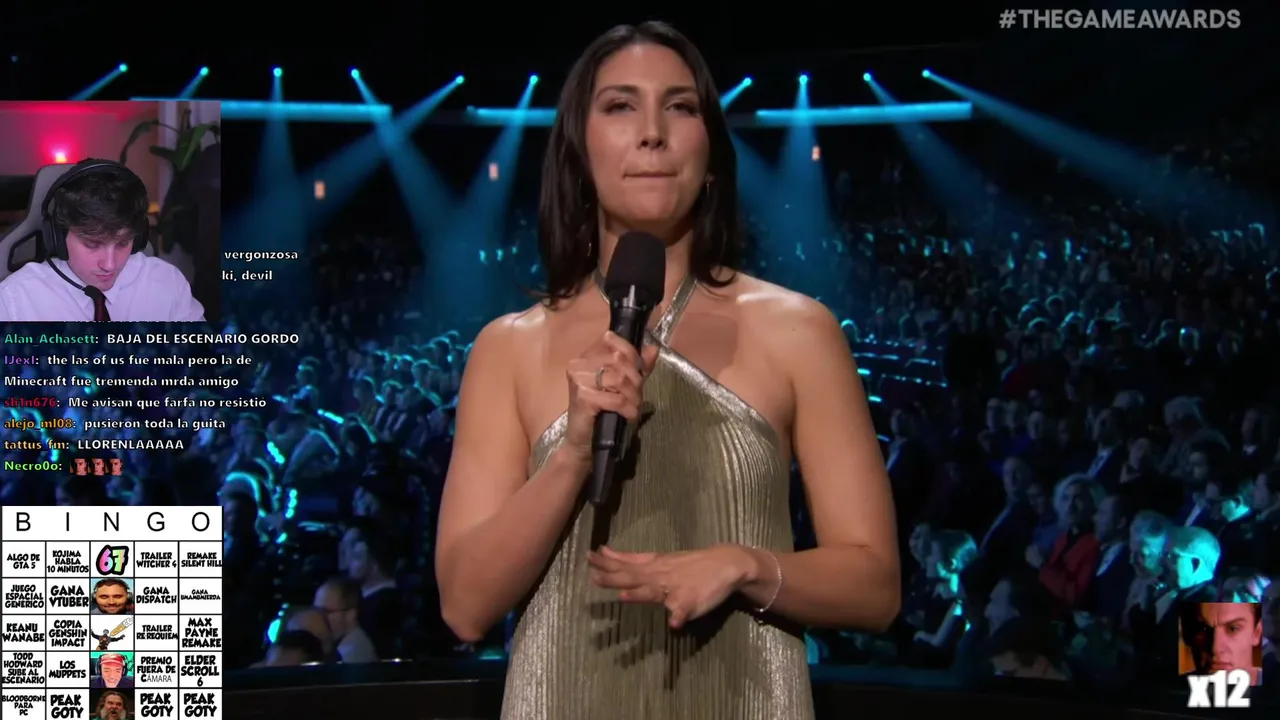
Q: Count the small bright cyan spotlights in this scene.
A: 10